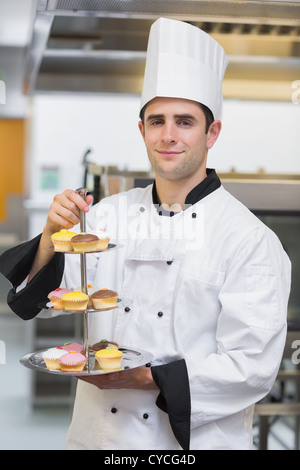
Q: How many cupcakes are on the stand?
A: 12